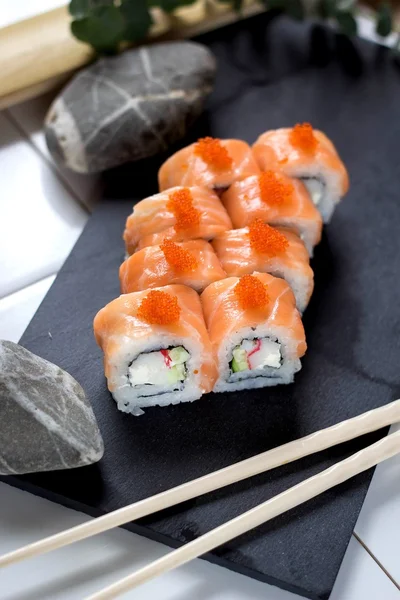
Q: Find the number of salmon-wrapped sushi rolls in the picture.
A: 8